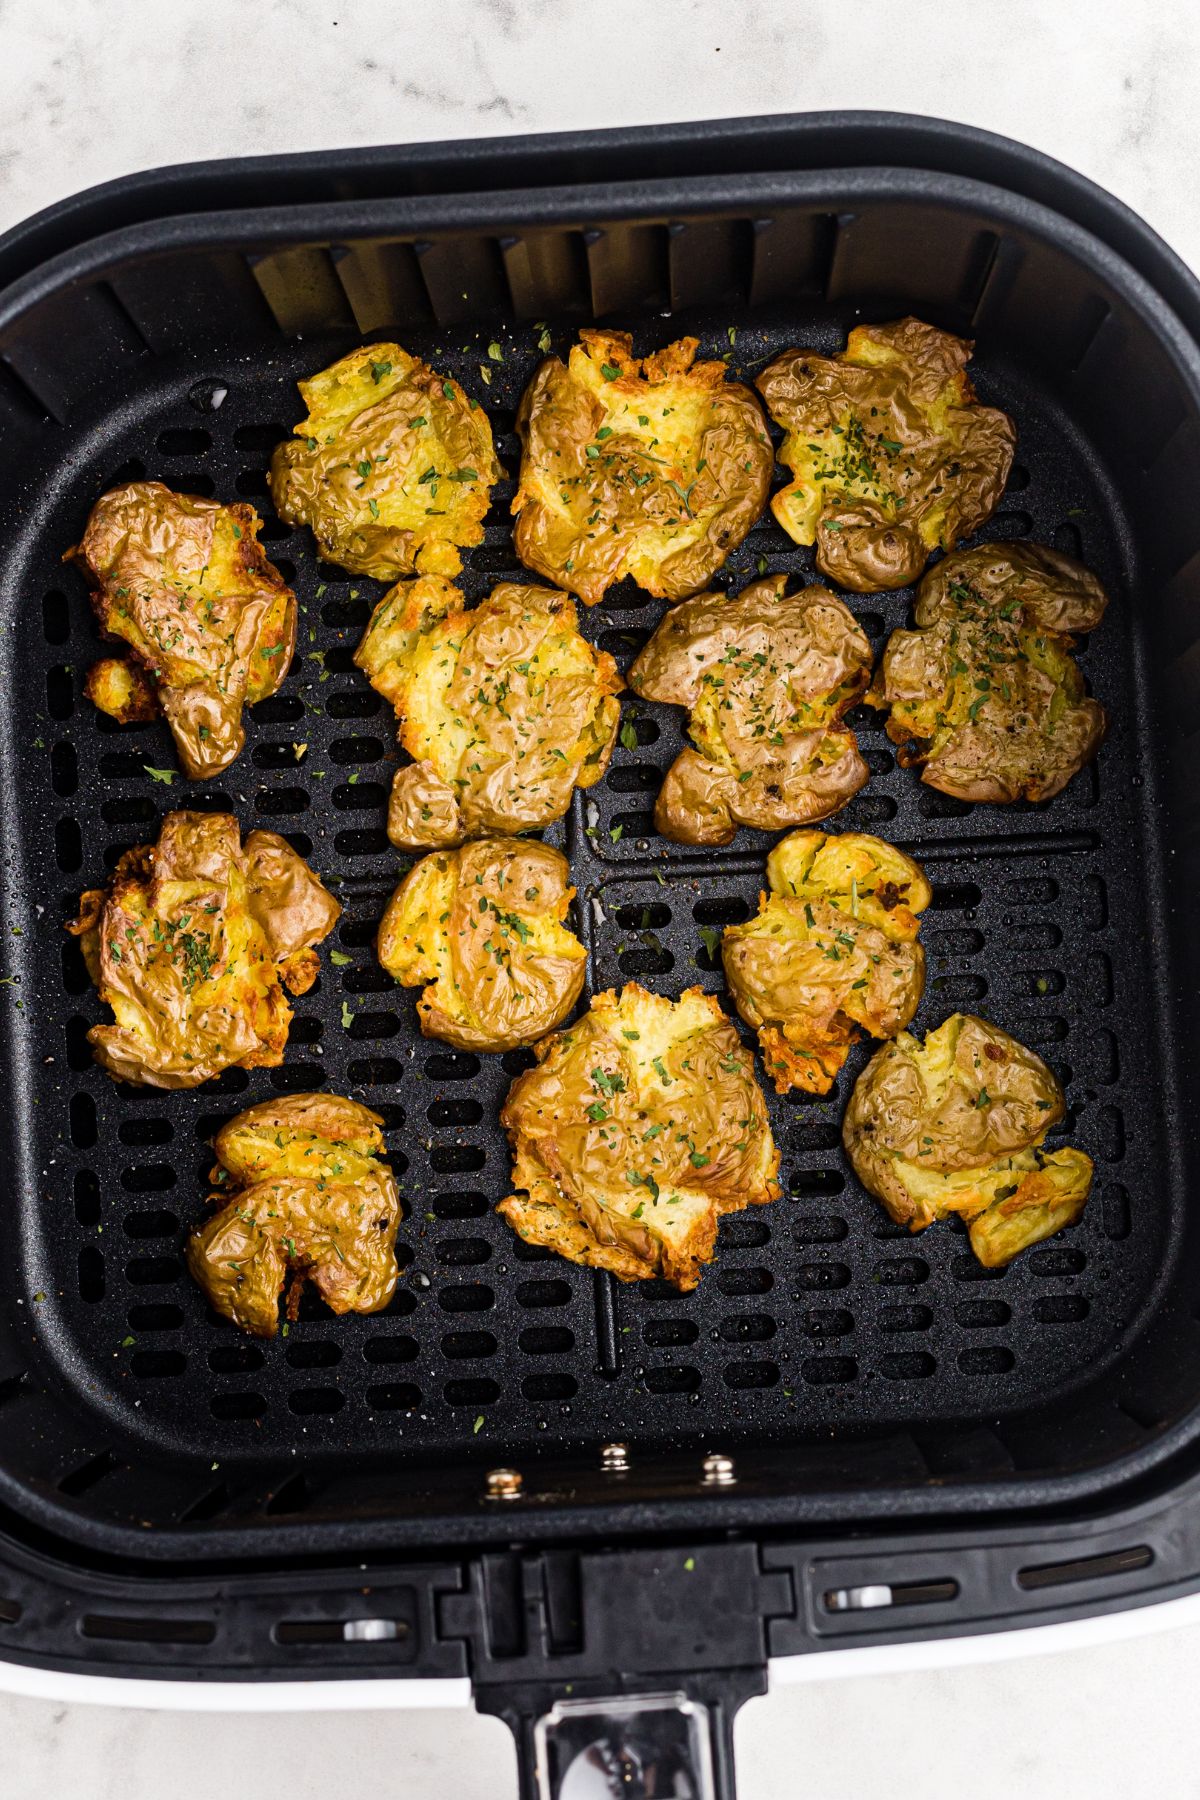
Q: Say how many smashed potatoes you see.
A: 13